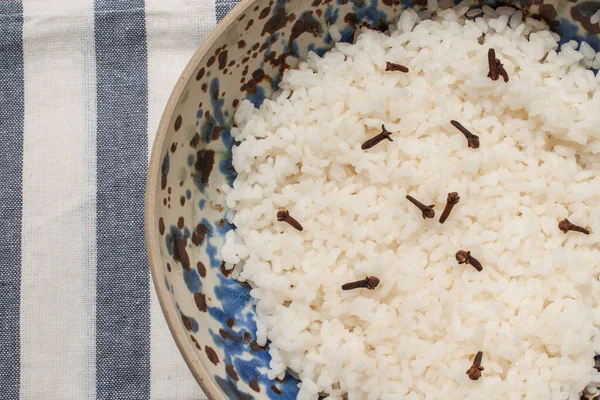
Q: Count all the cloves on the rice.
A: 12